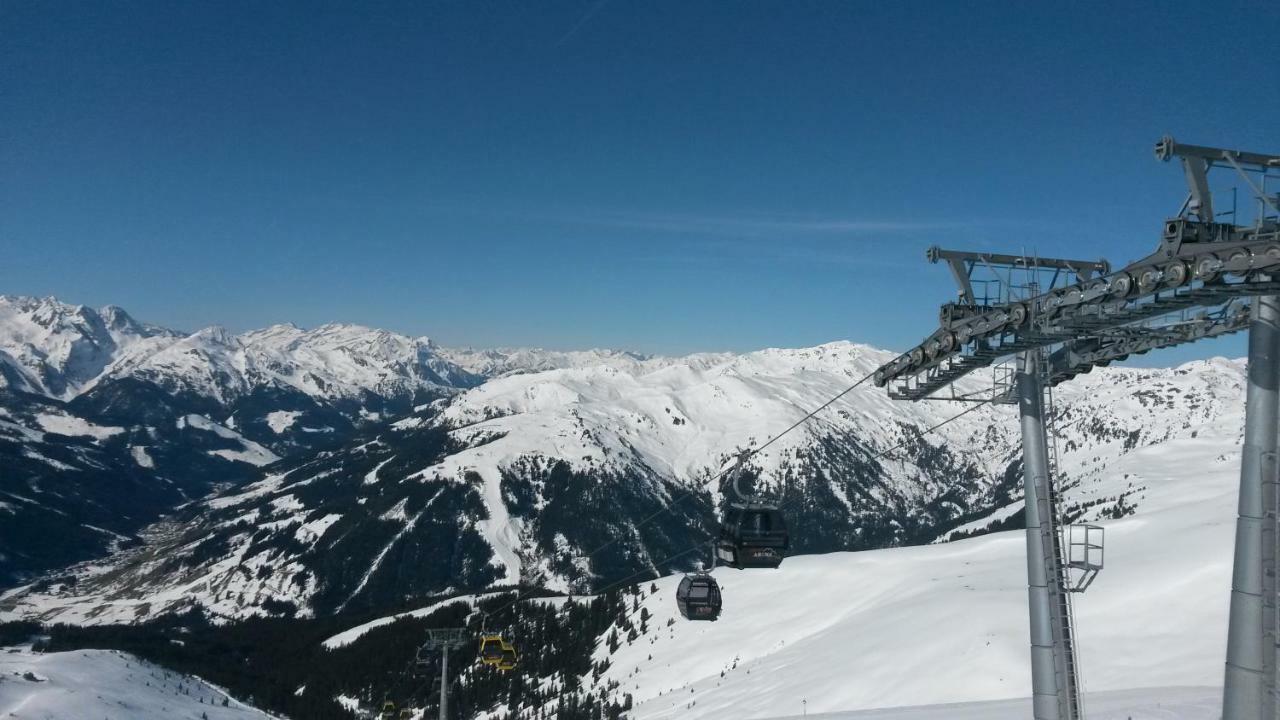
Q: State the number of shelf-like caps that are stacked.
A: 0